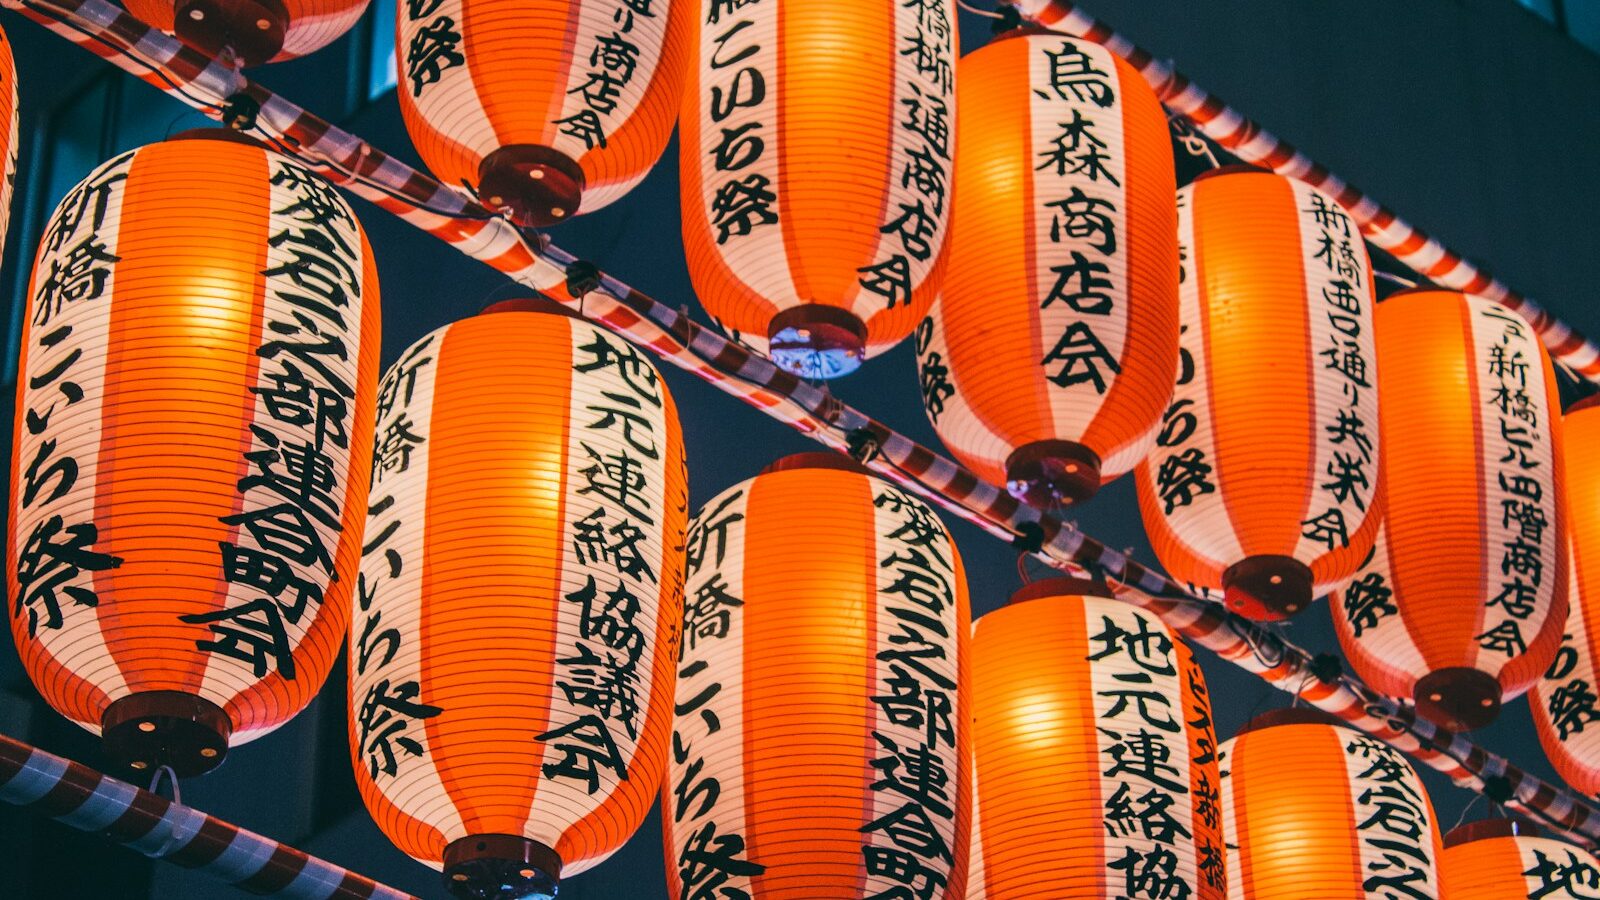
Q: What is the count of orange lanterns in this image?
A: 14